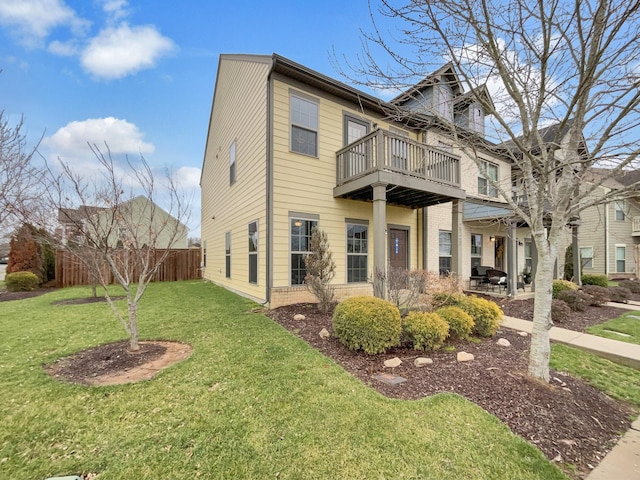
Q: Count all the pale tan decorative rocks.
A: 7